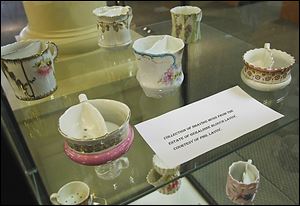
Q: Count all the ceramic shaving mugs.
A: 9